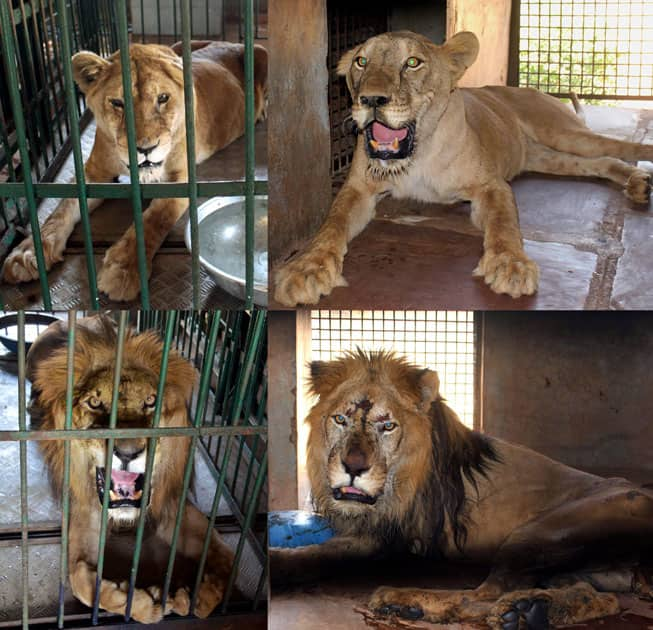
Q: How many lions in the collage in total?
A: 4